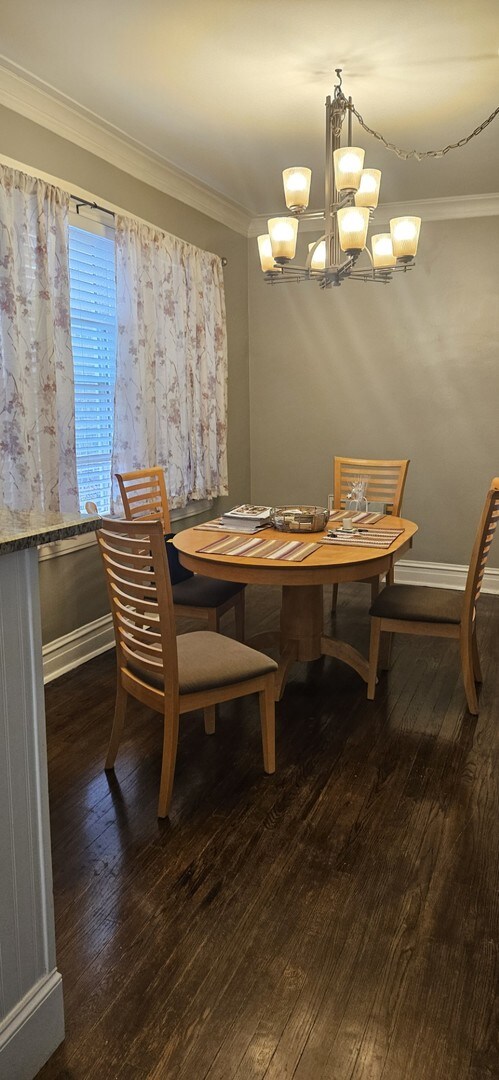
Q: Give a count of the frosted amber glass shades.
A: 9